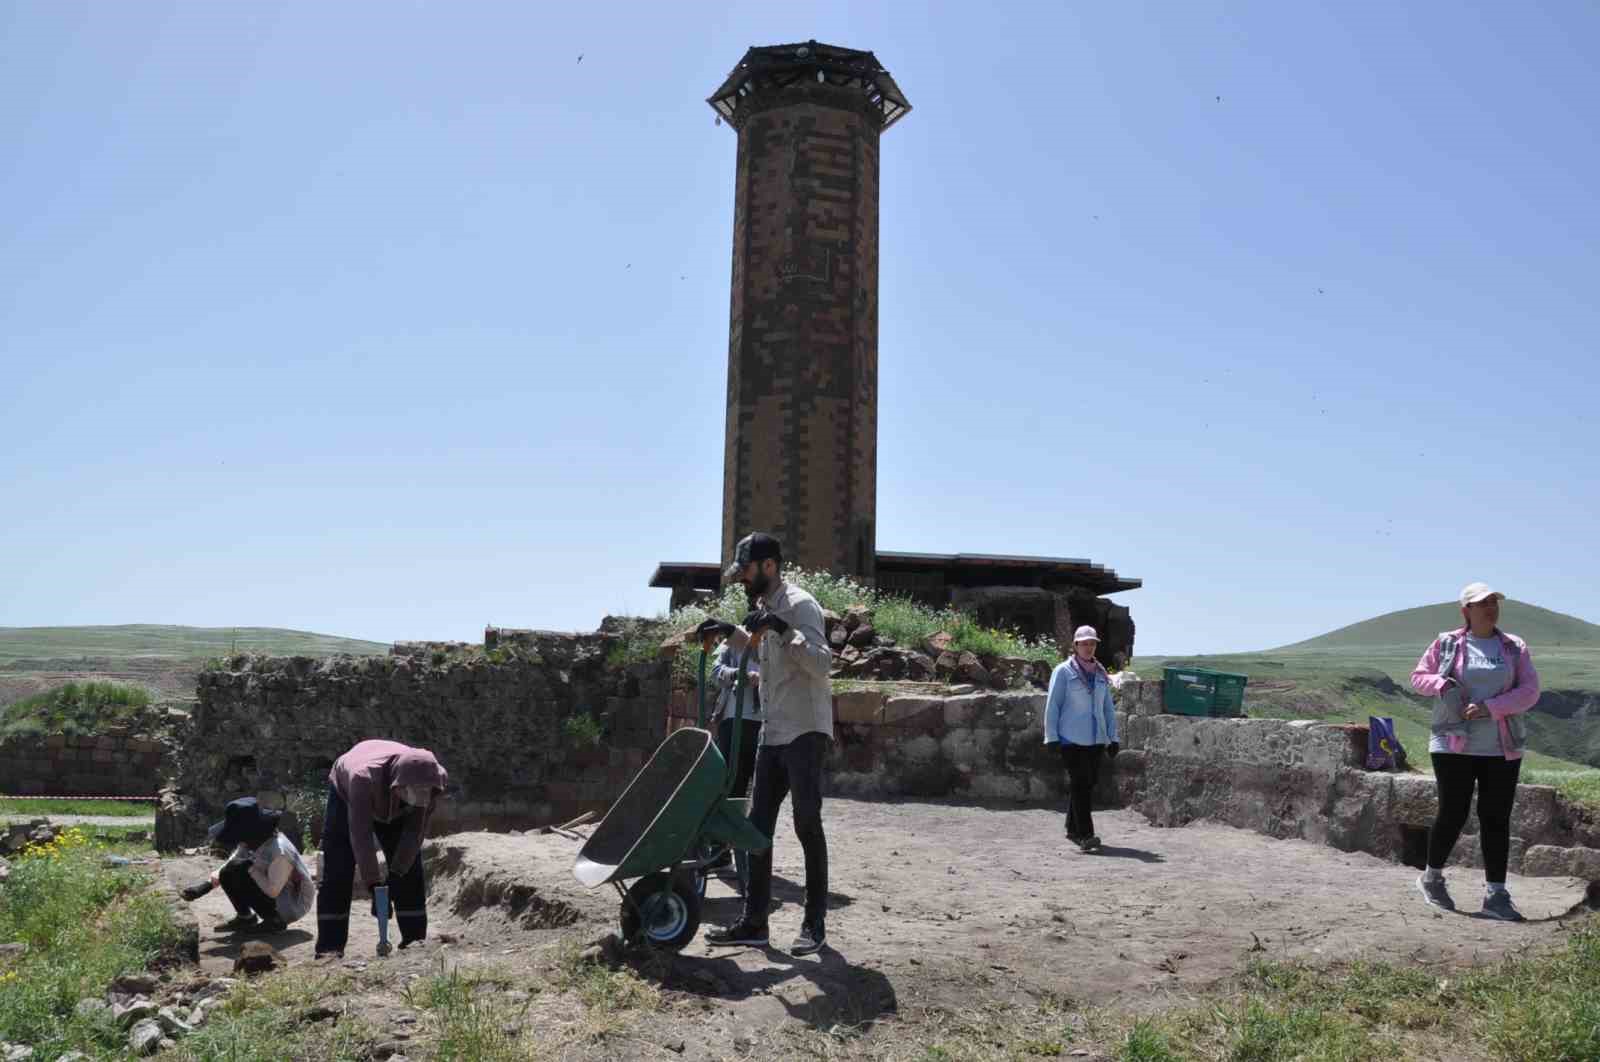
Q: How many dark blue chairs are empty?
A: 0